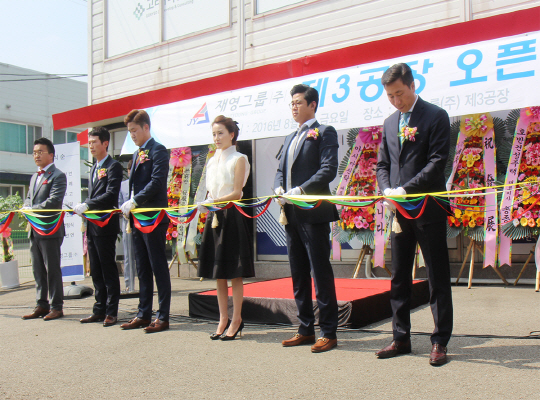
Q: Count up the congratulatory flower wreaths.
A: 5